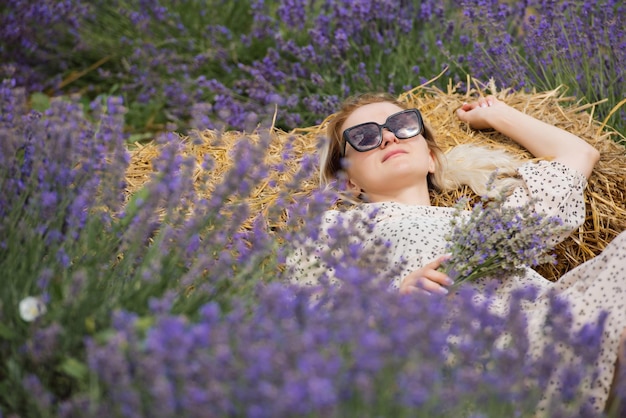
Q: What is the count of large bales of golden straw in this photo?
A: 1